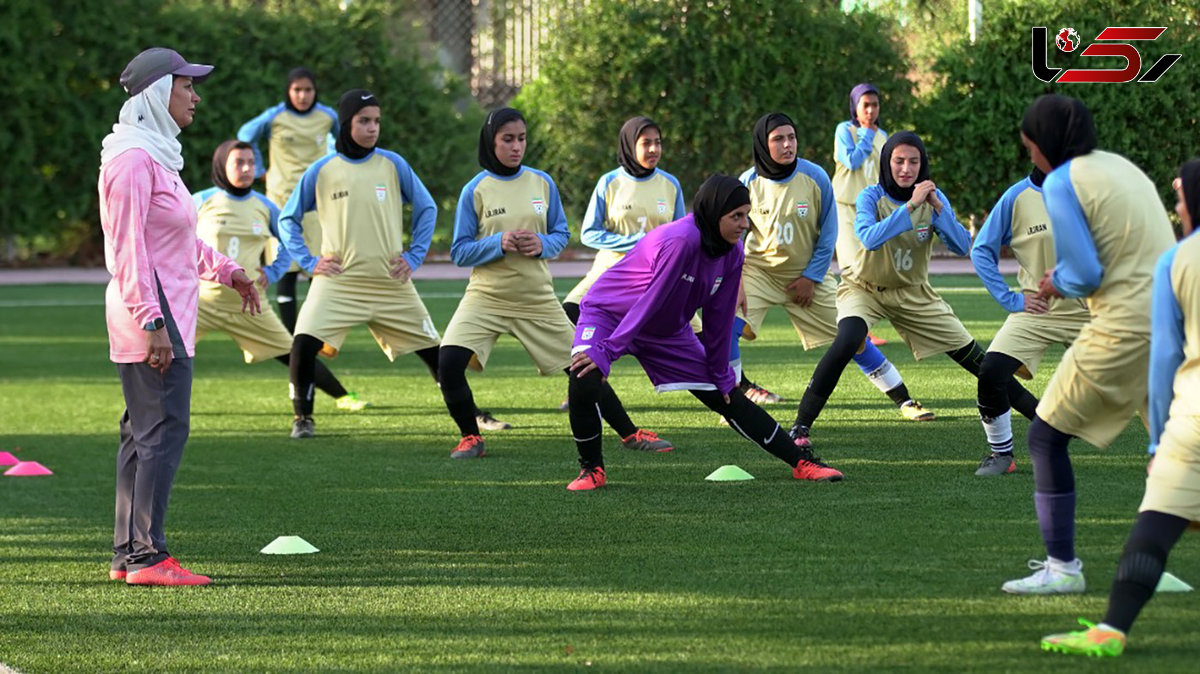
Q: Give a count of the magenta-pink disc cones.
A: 2